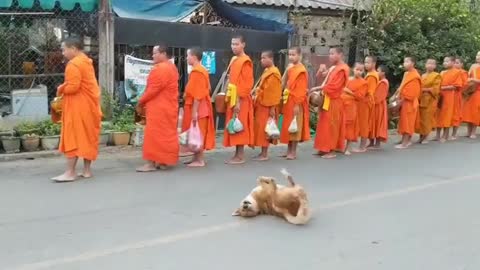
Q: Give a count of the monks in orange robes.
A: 15